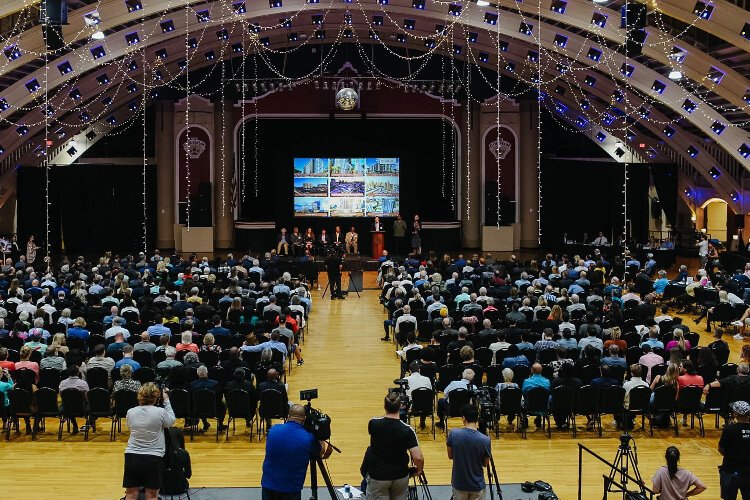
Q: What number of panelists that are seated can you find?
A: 6